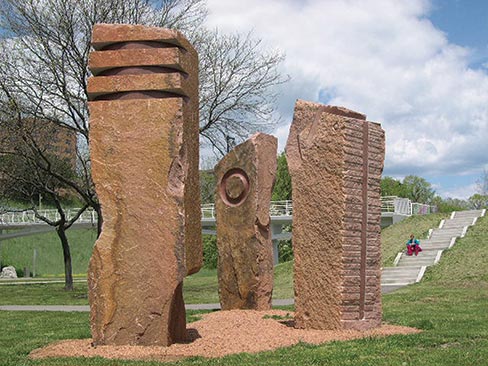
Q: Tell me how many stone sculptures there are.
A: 3